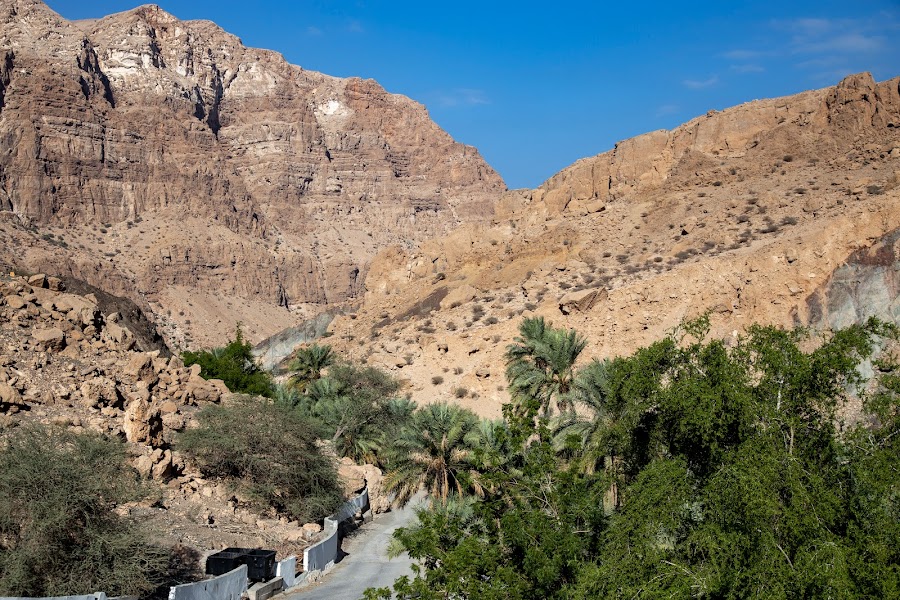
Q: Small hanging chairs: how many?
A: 0